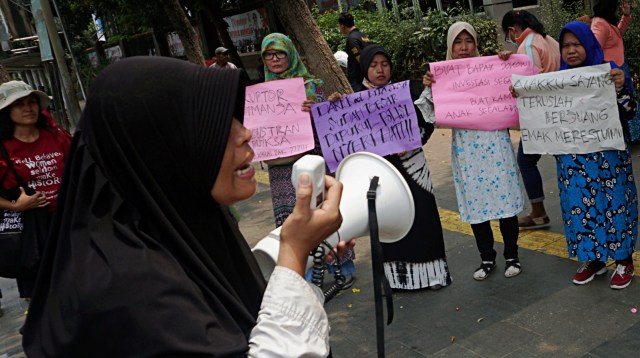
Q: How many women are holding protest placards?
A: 4